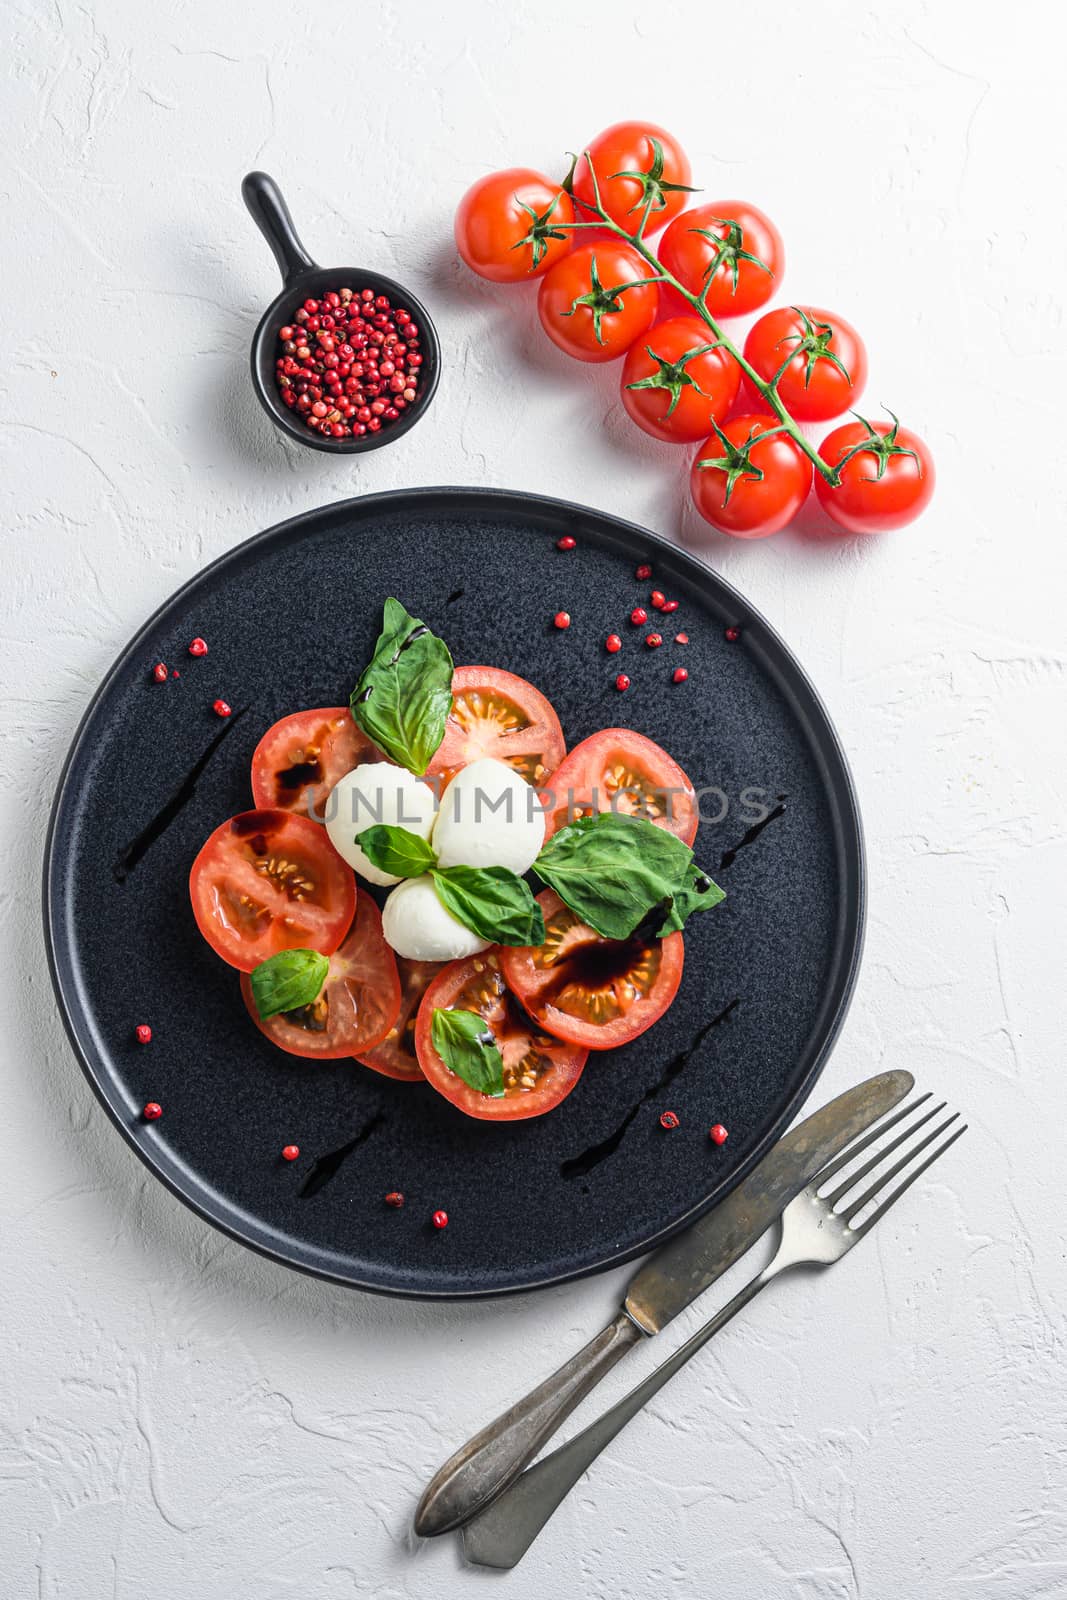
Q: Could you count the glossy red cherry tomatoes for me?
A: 8